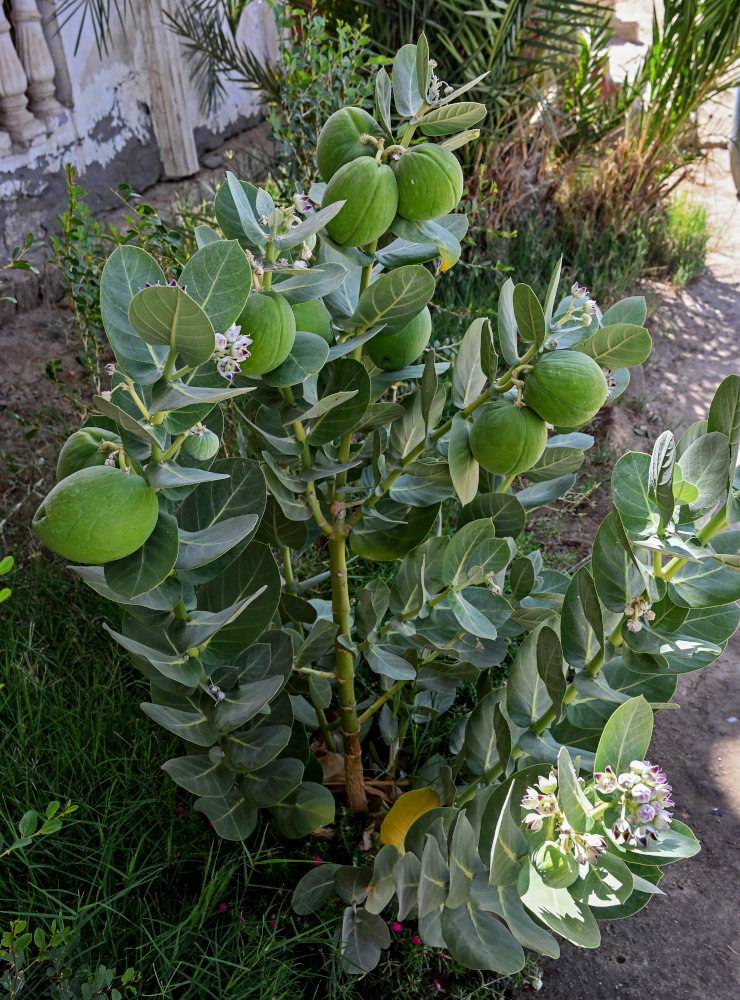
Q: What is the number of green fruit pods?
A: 12